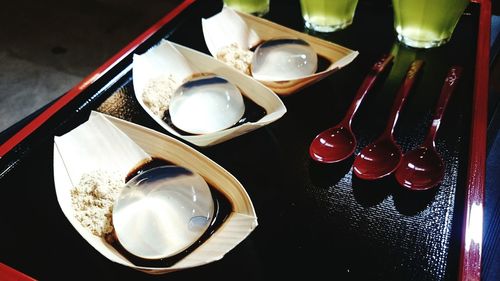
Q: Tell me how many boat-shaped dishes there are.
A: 3